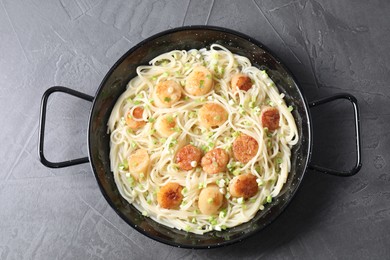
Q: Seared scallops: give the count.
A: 14